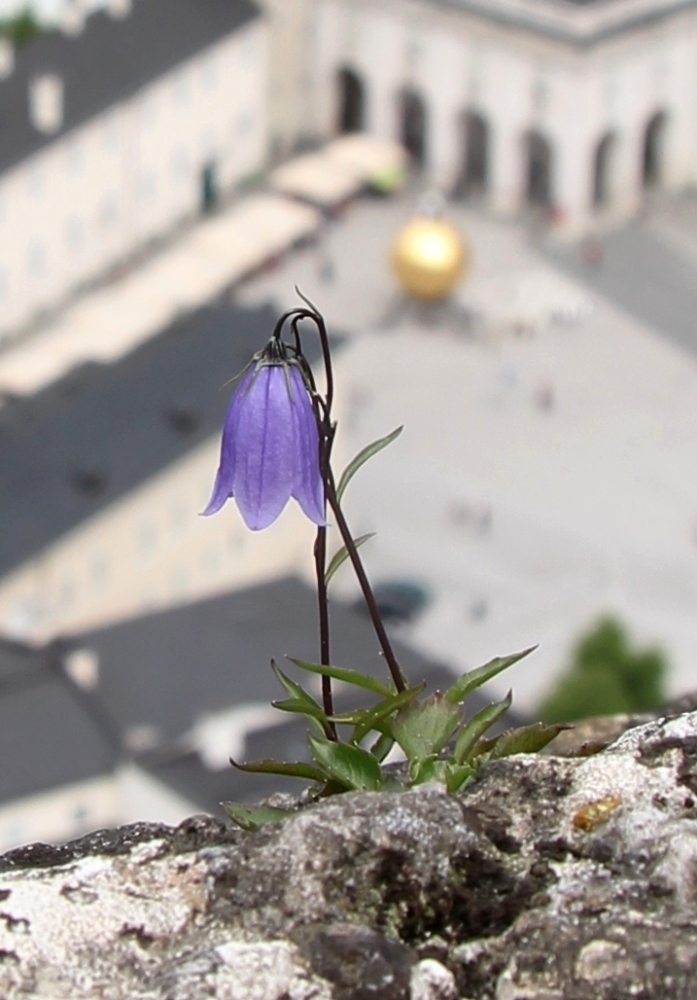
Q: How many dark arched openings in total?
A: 6